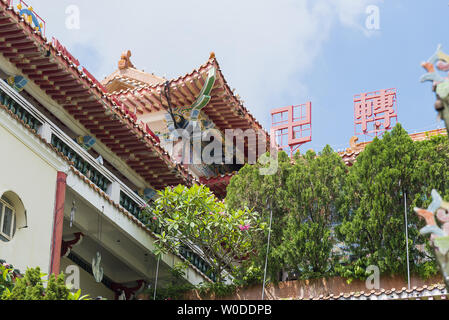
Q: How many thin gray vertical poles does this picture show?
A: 3